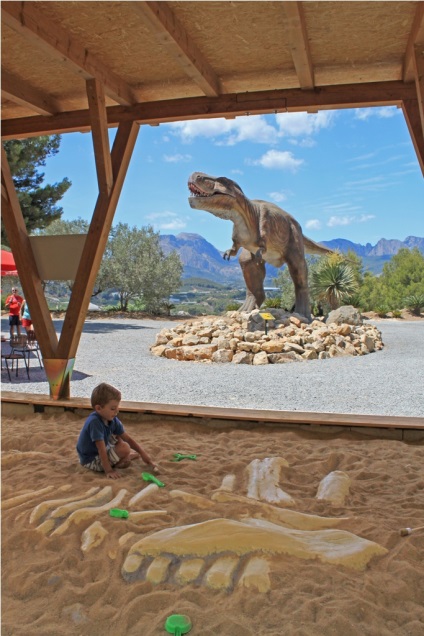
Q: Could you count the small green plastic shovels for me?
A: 4